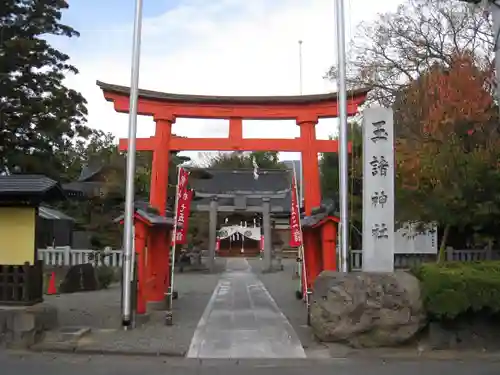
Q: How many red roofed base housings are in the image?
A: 2